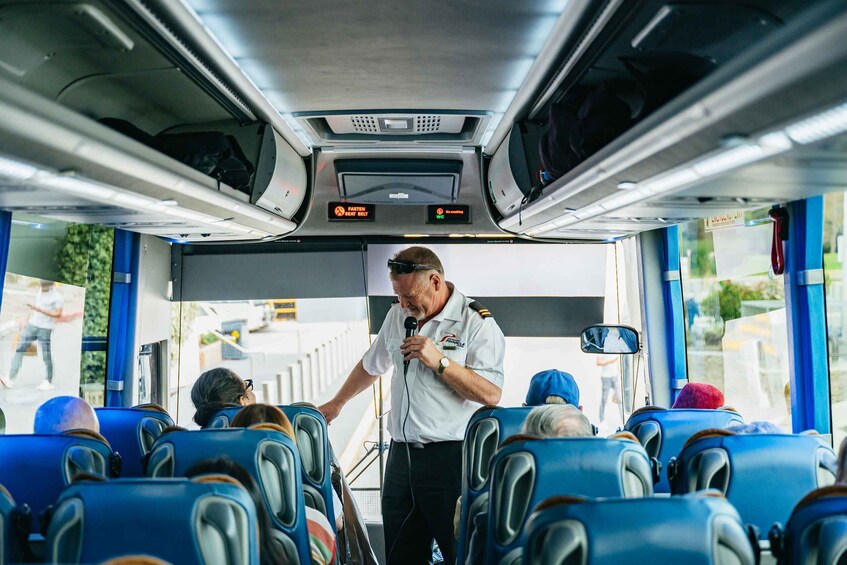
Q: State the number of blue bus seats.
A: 12